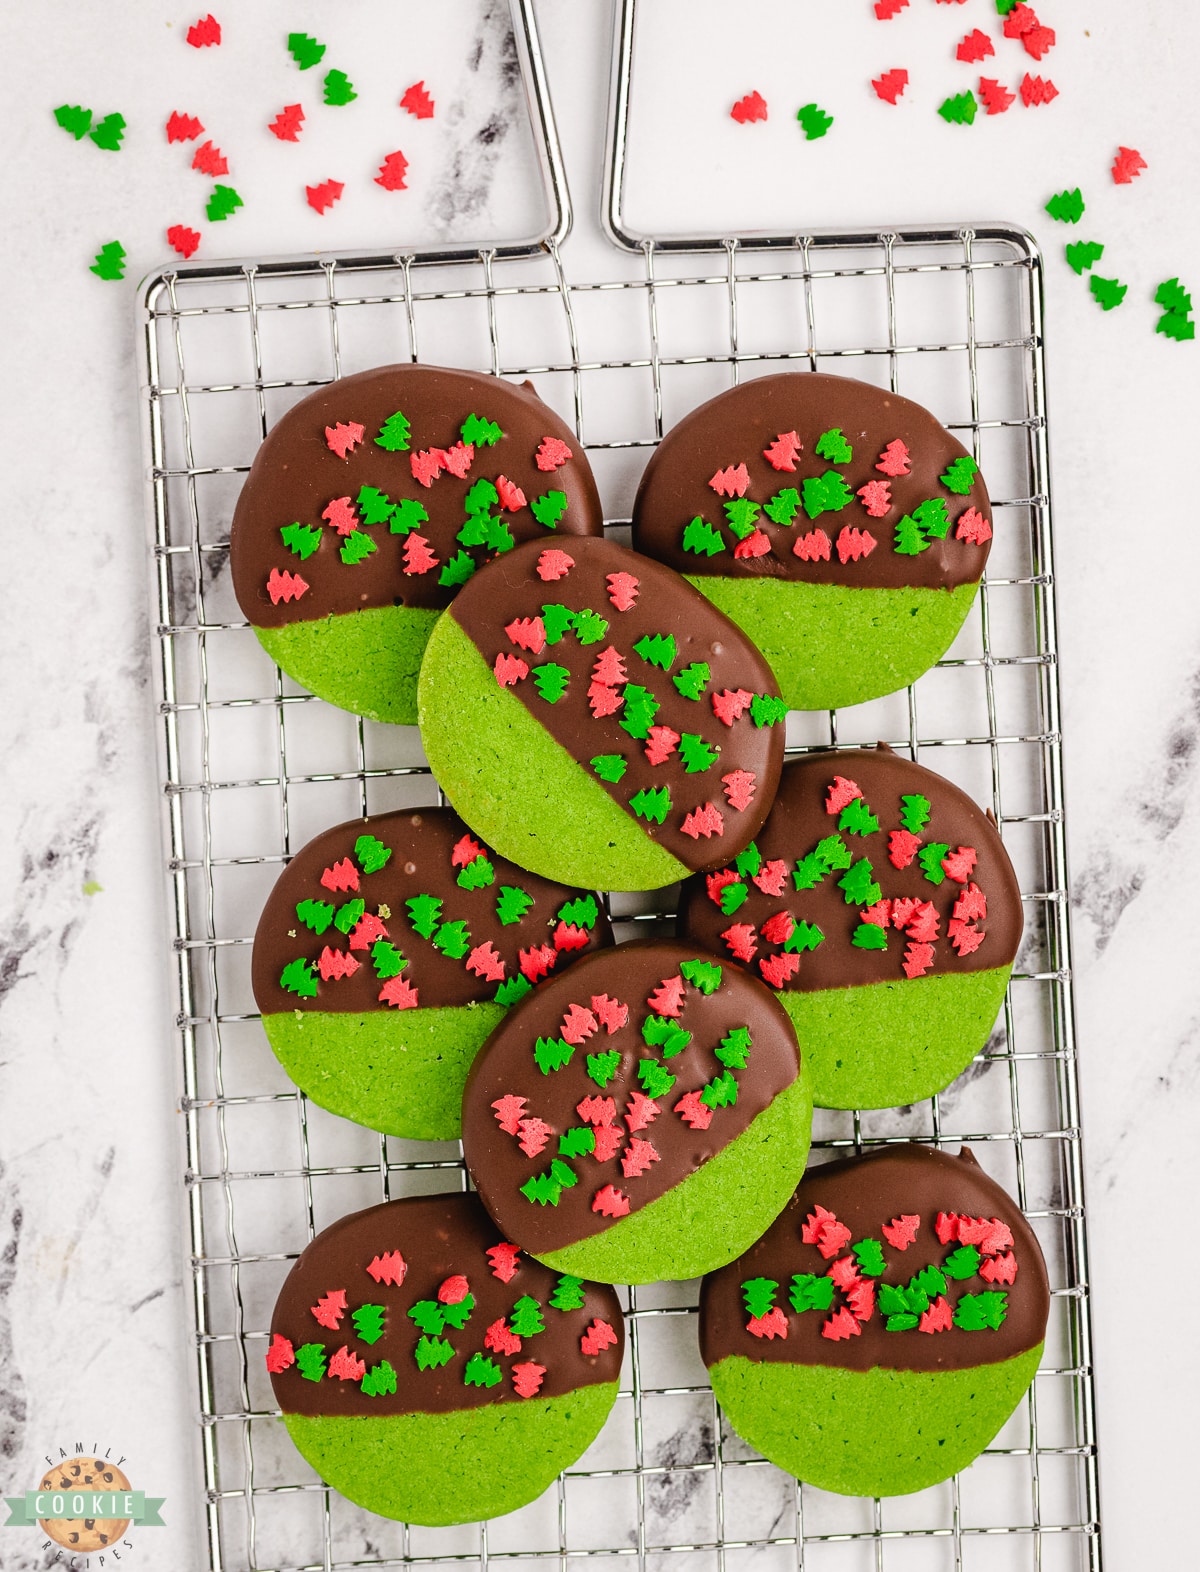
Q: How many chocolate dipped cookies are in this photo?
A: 8